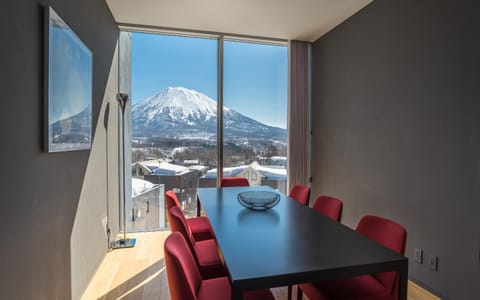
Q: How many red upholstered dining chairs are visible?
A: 7